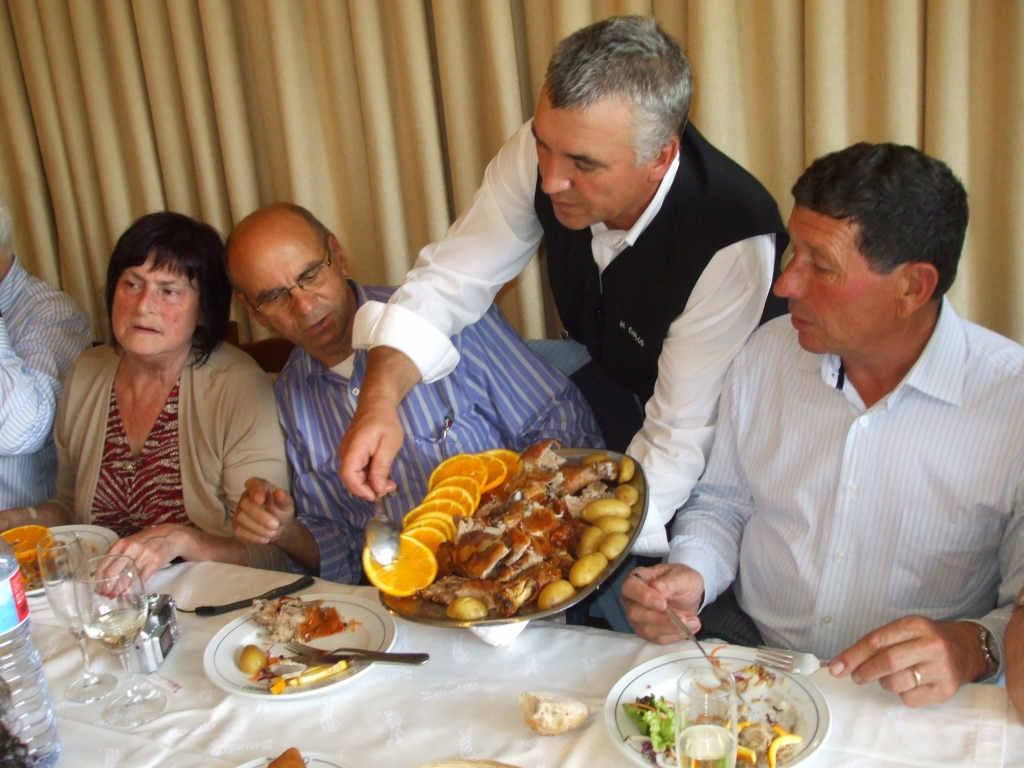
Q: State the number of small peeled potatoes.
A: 11